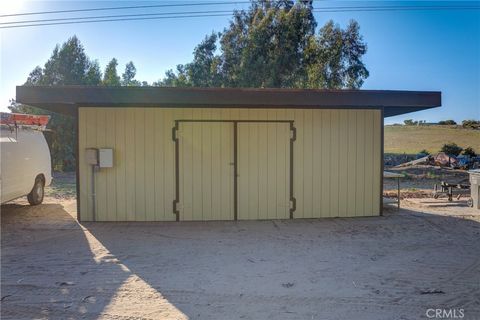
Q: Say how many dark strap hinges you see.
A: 4